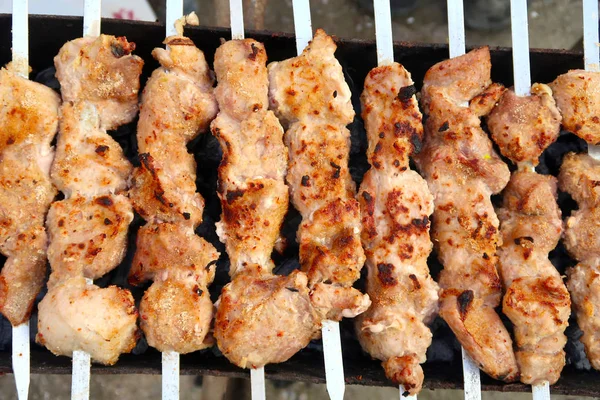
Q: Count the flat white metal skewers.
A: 9